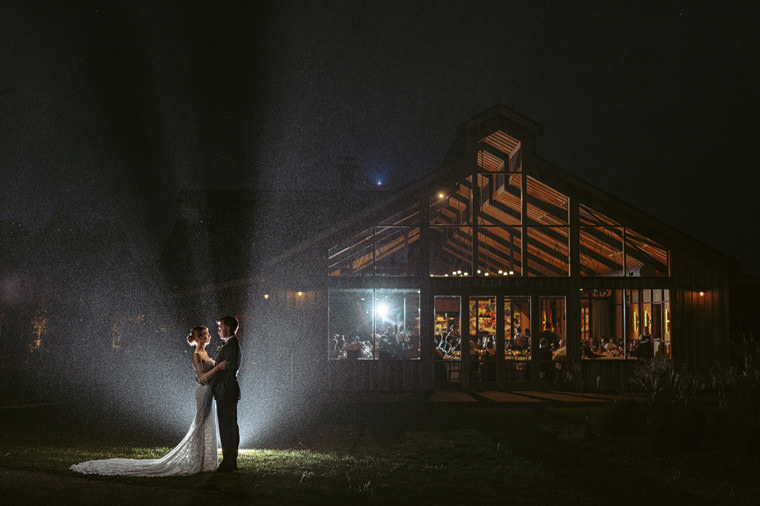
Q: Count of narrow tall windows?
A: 4